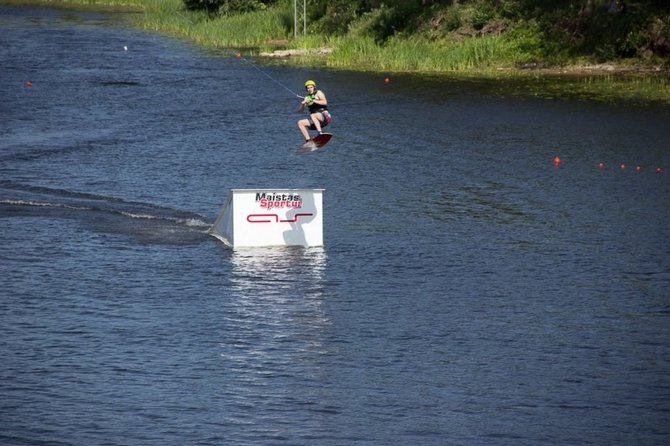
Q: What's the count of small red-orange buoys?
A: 8